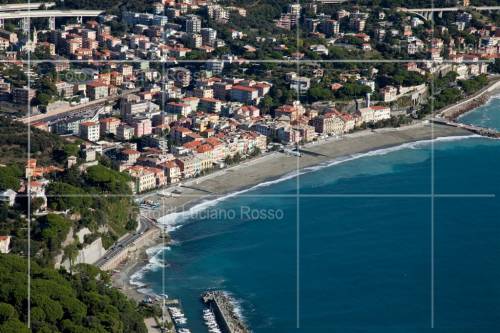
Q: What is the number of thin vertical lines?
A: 4